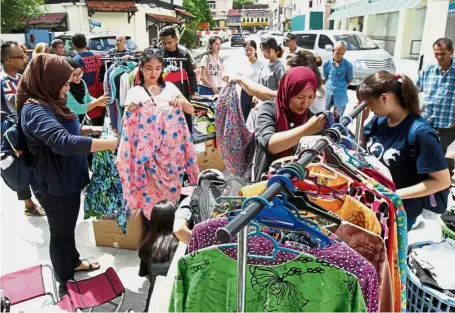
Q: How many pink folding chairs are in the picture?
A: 2